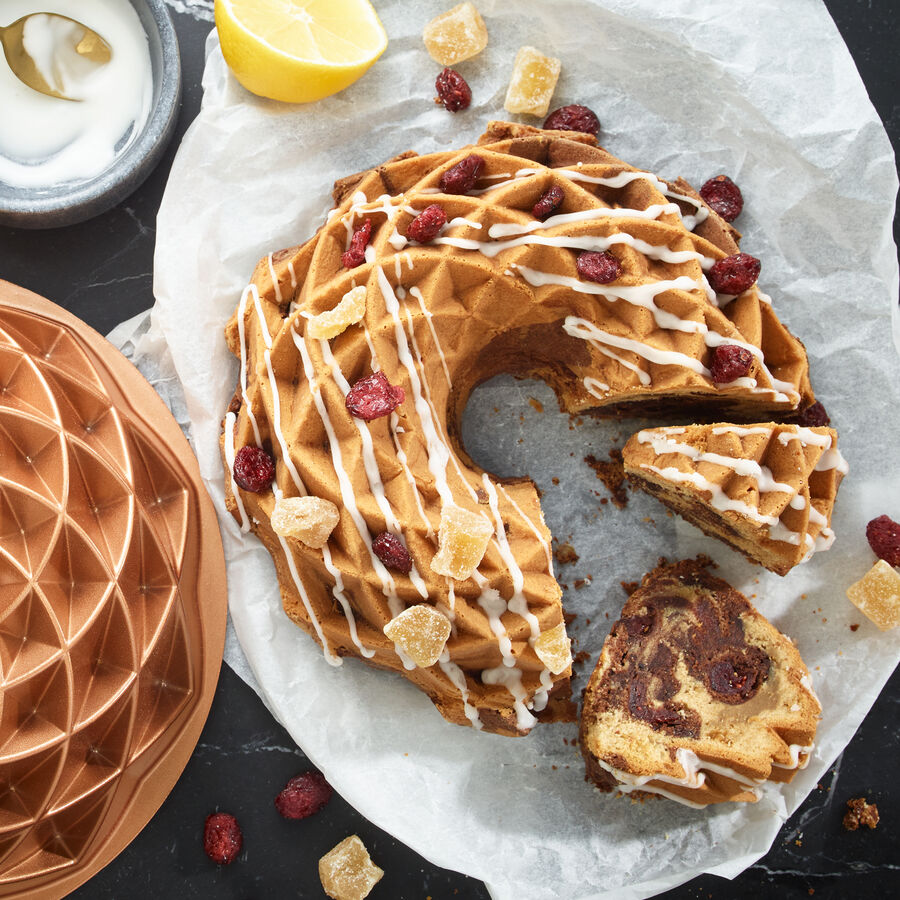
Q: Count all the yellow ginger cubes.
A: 9